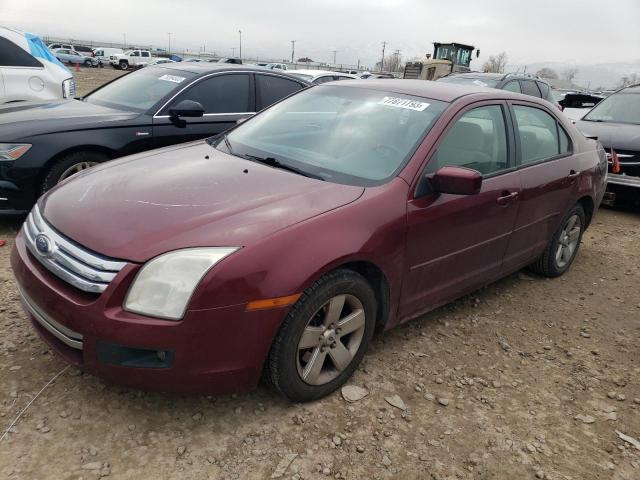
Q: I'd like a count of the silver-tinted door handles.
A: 0